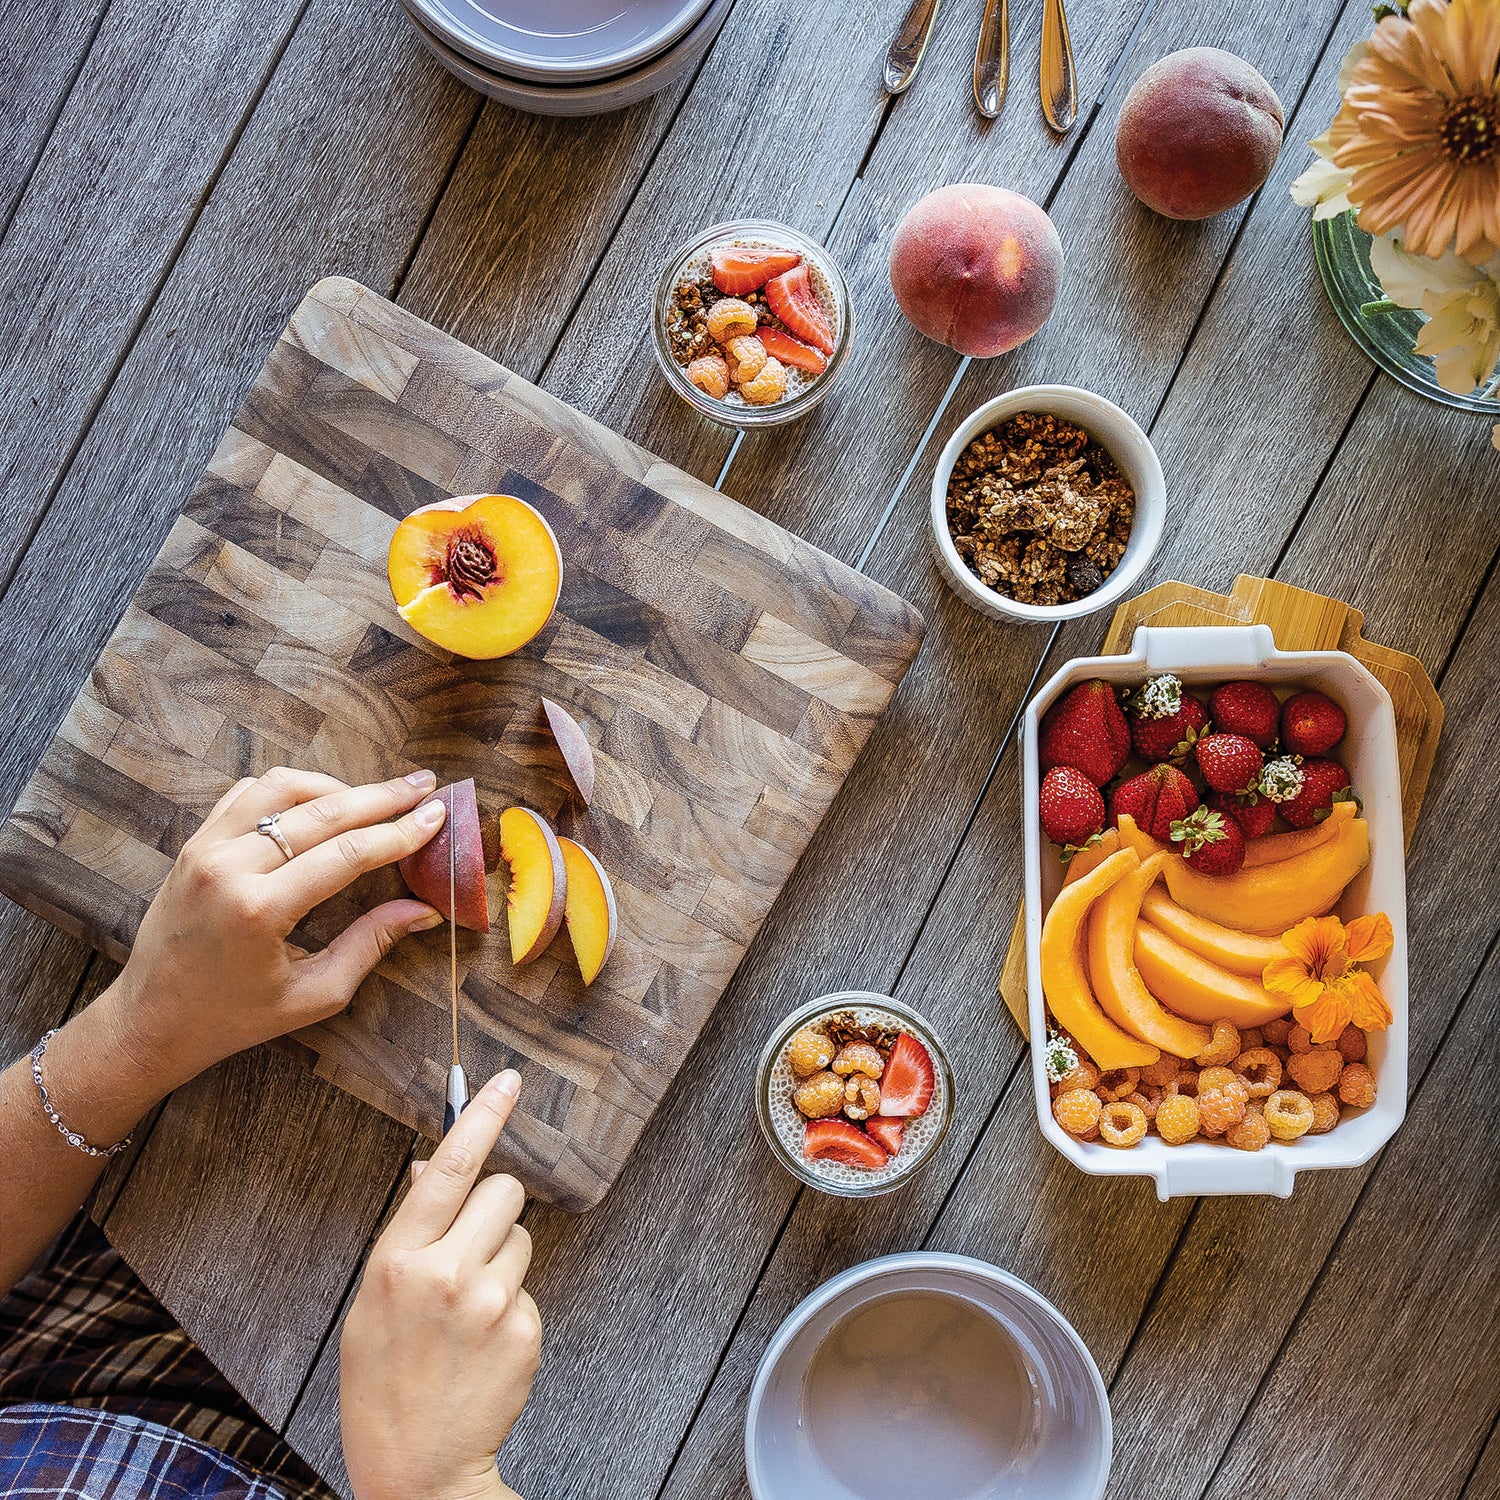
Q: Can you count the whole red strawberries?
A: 10